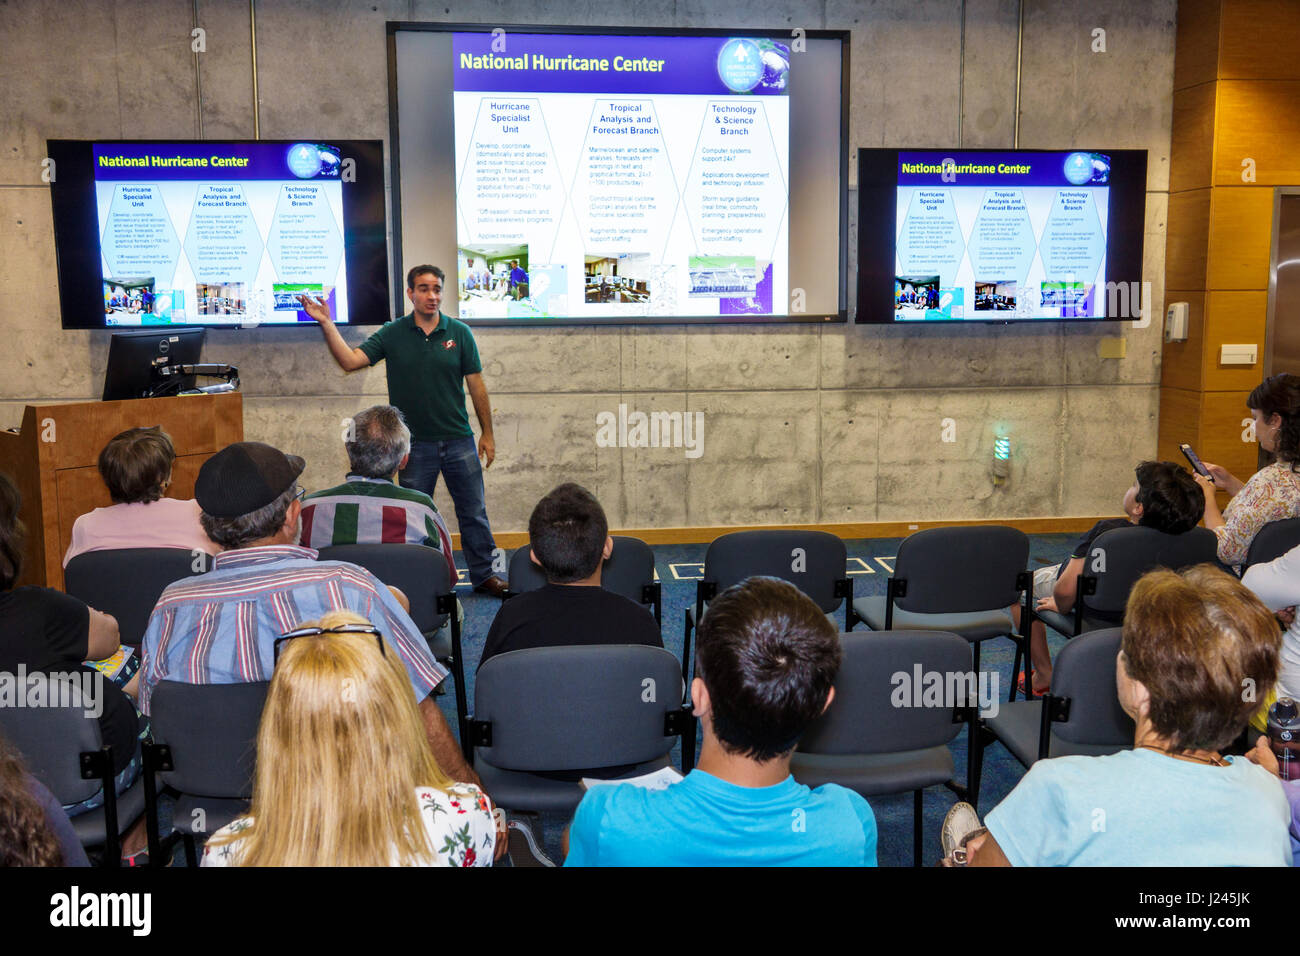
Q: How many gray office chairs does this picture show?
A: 12